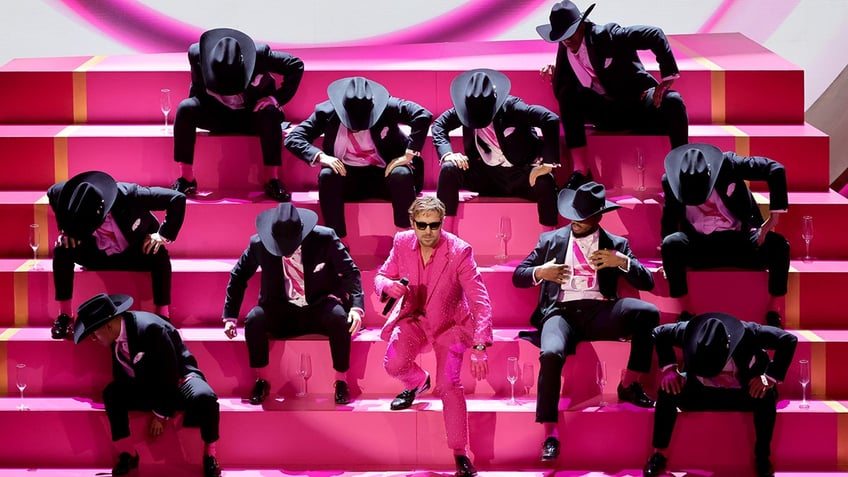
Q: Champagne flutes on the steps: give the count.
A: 10